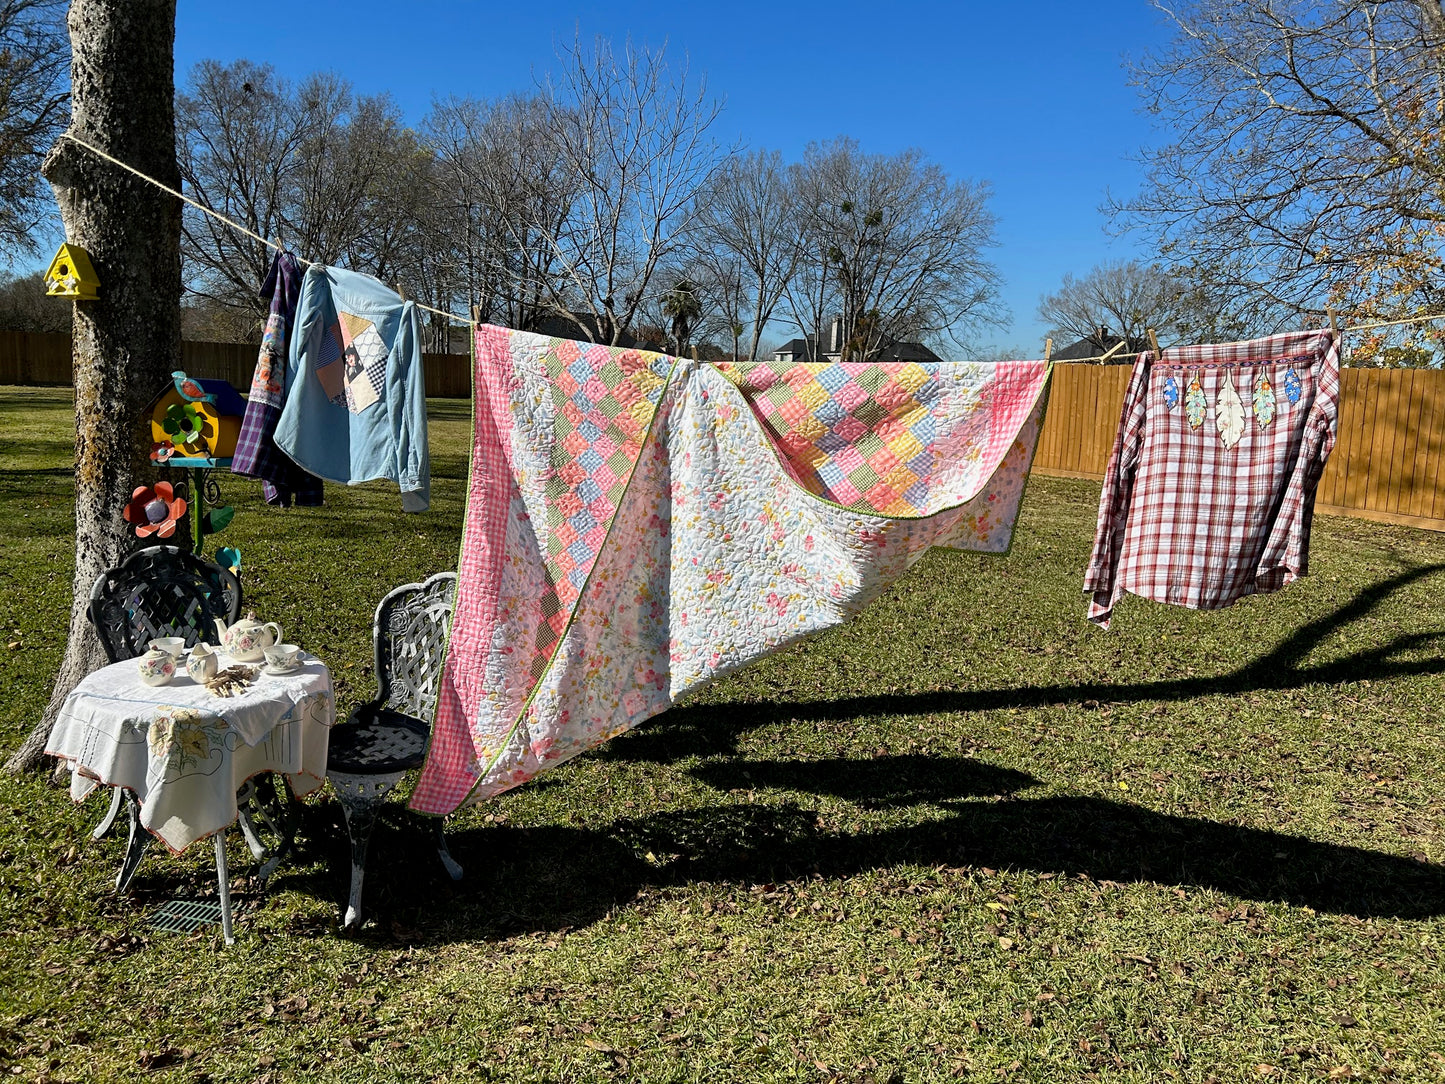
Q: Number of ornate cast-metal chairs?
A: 2